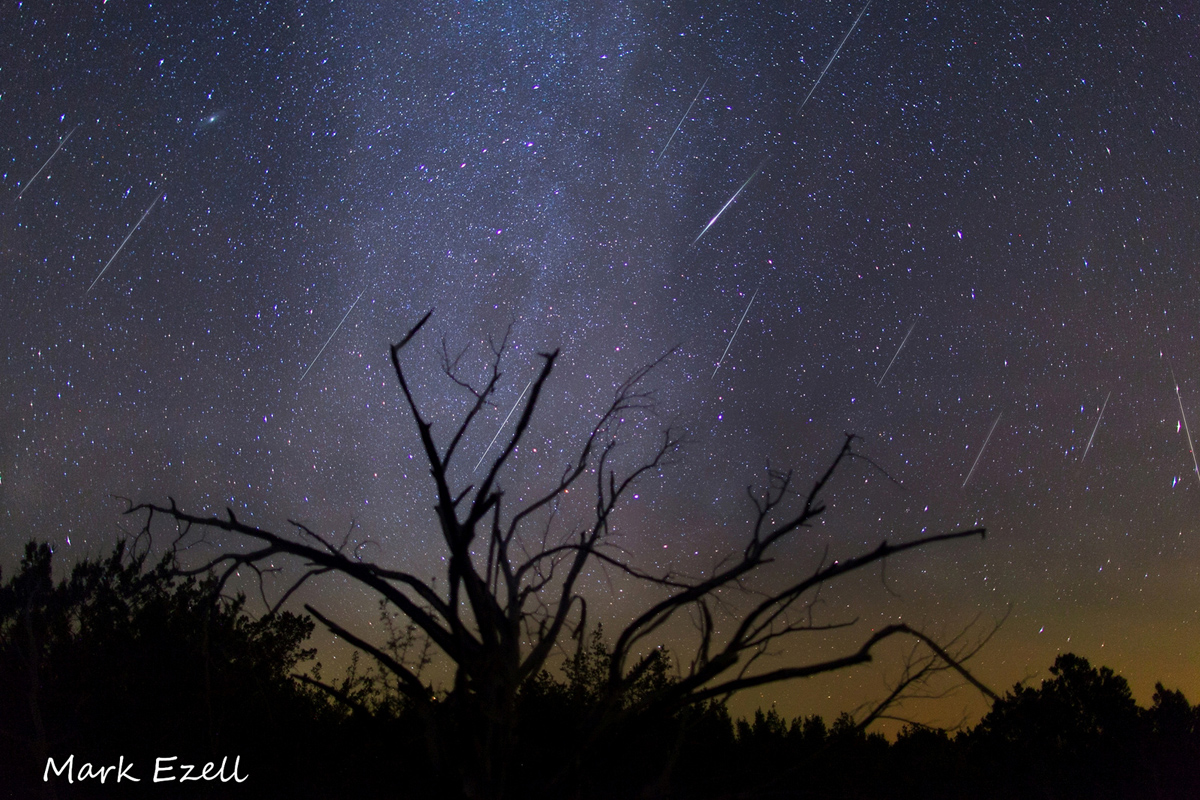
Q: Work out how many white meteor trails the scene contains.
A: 12